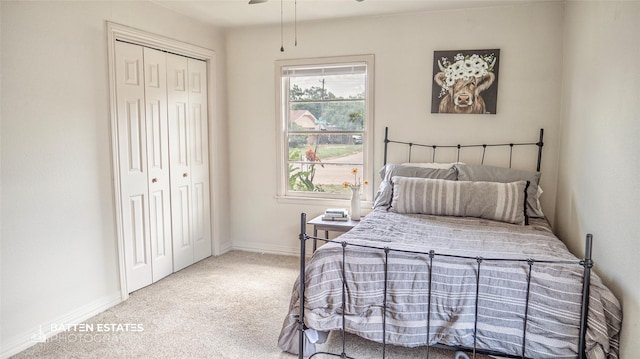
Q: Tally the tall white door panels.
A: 4